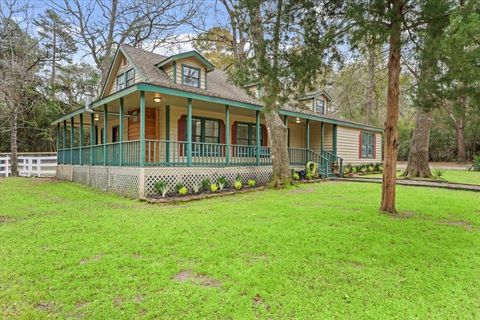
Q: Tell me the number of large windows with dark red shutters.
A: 3